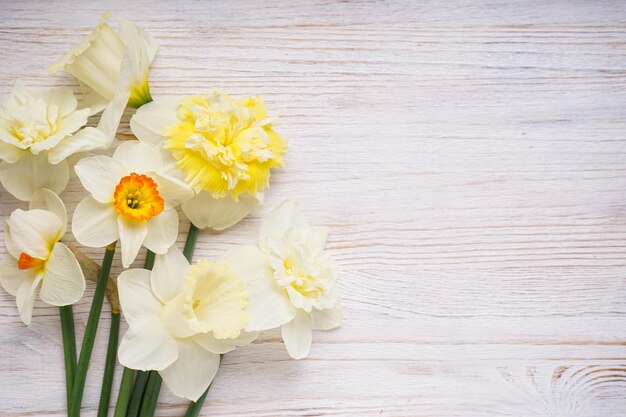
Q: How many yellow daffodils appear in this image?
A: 1